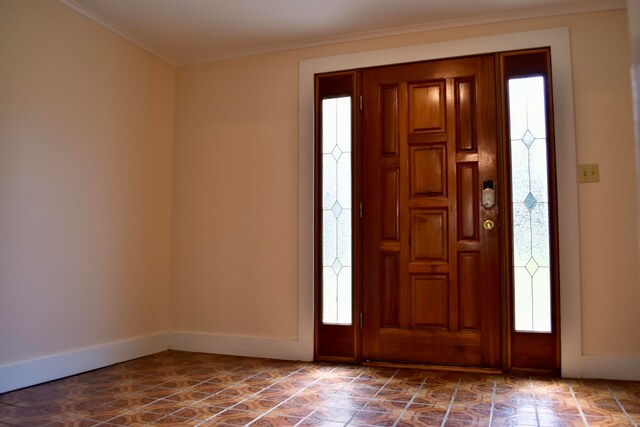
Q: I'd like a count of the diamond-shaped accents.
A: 6